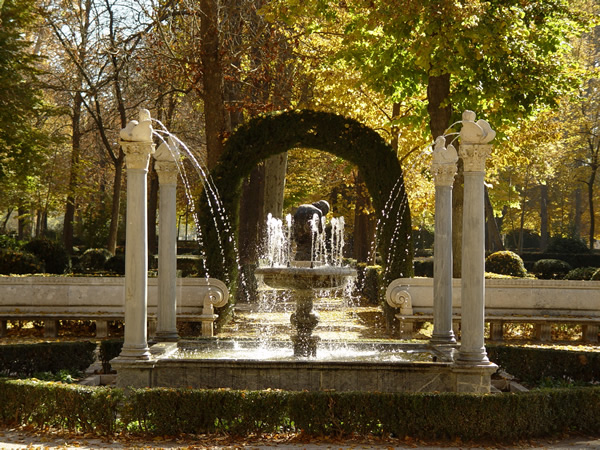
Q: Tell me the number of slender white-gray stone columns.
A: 4